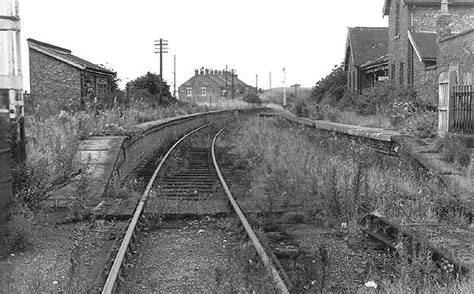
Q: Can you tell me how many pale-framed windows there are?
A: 2